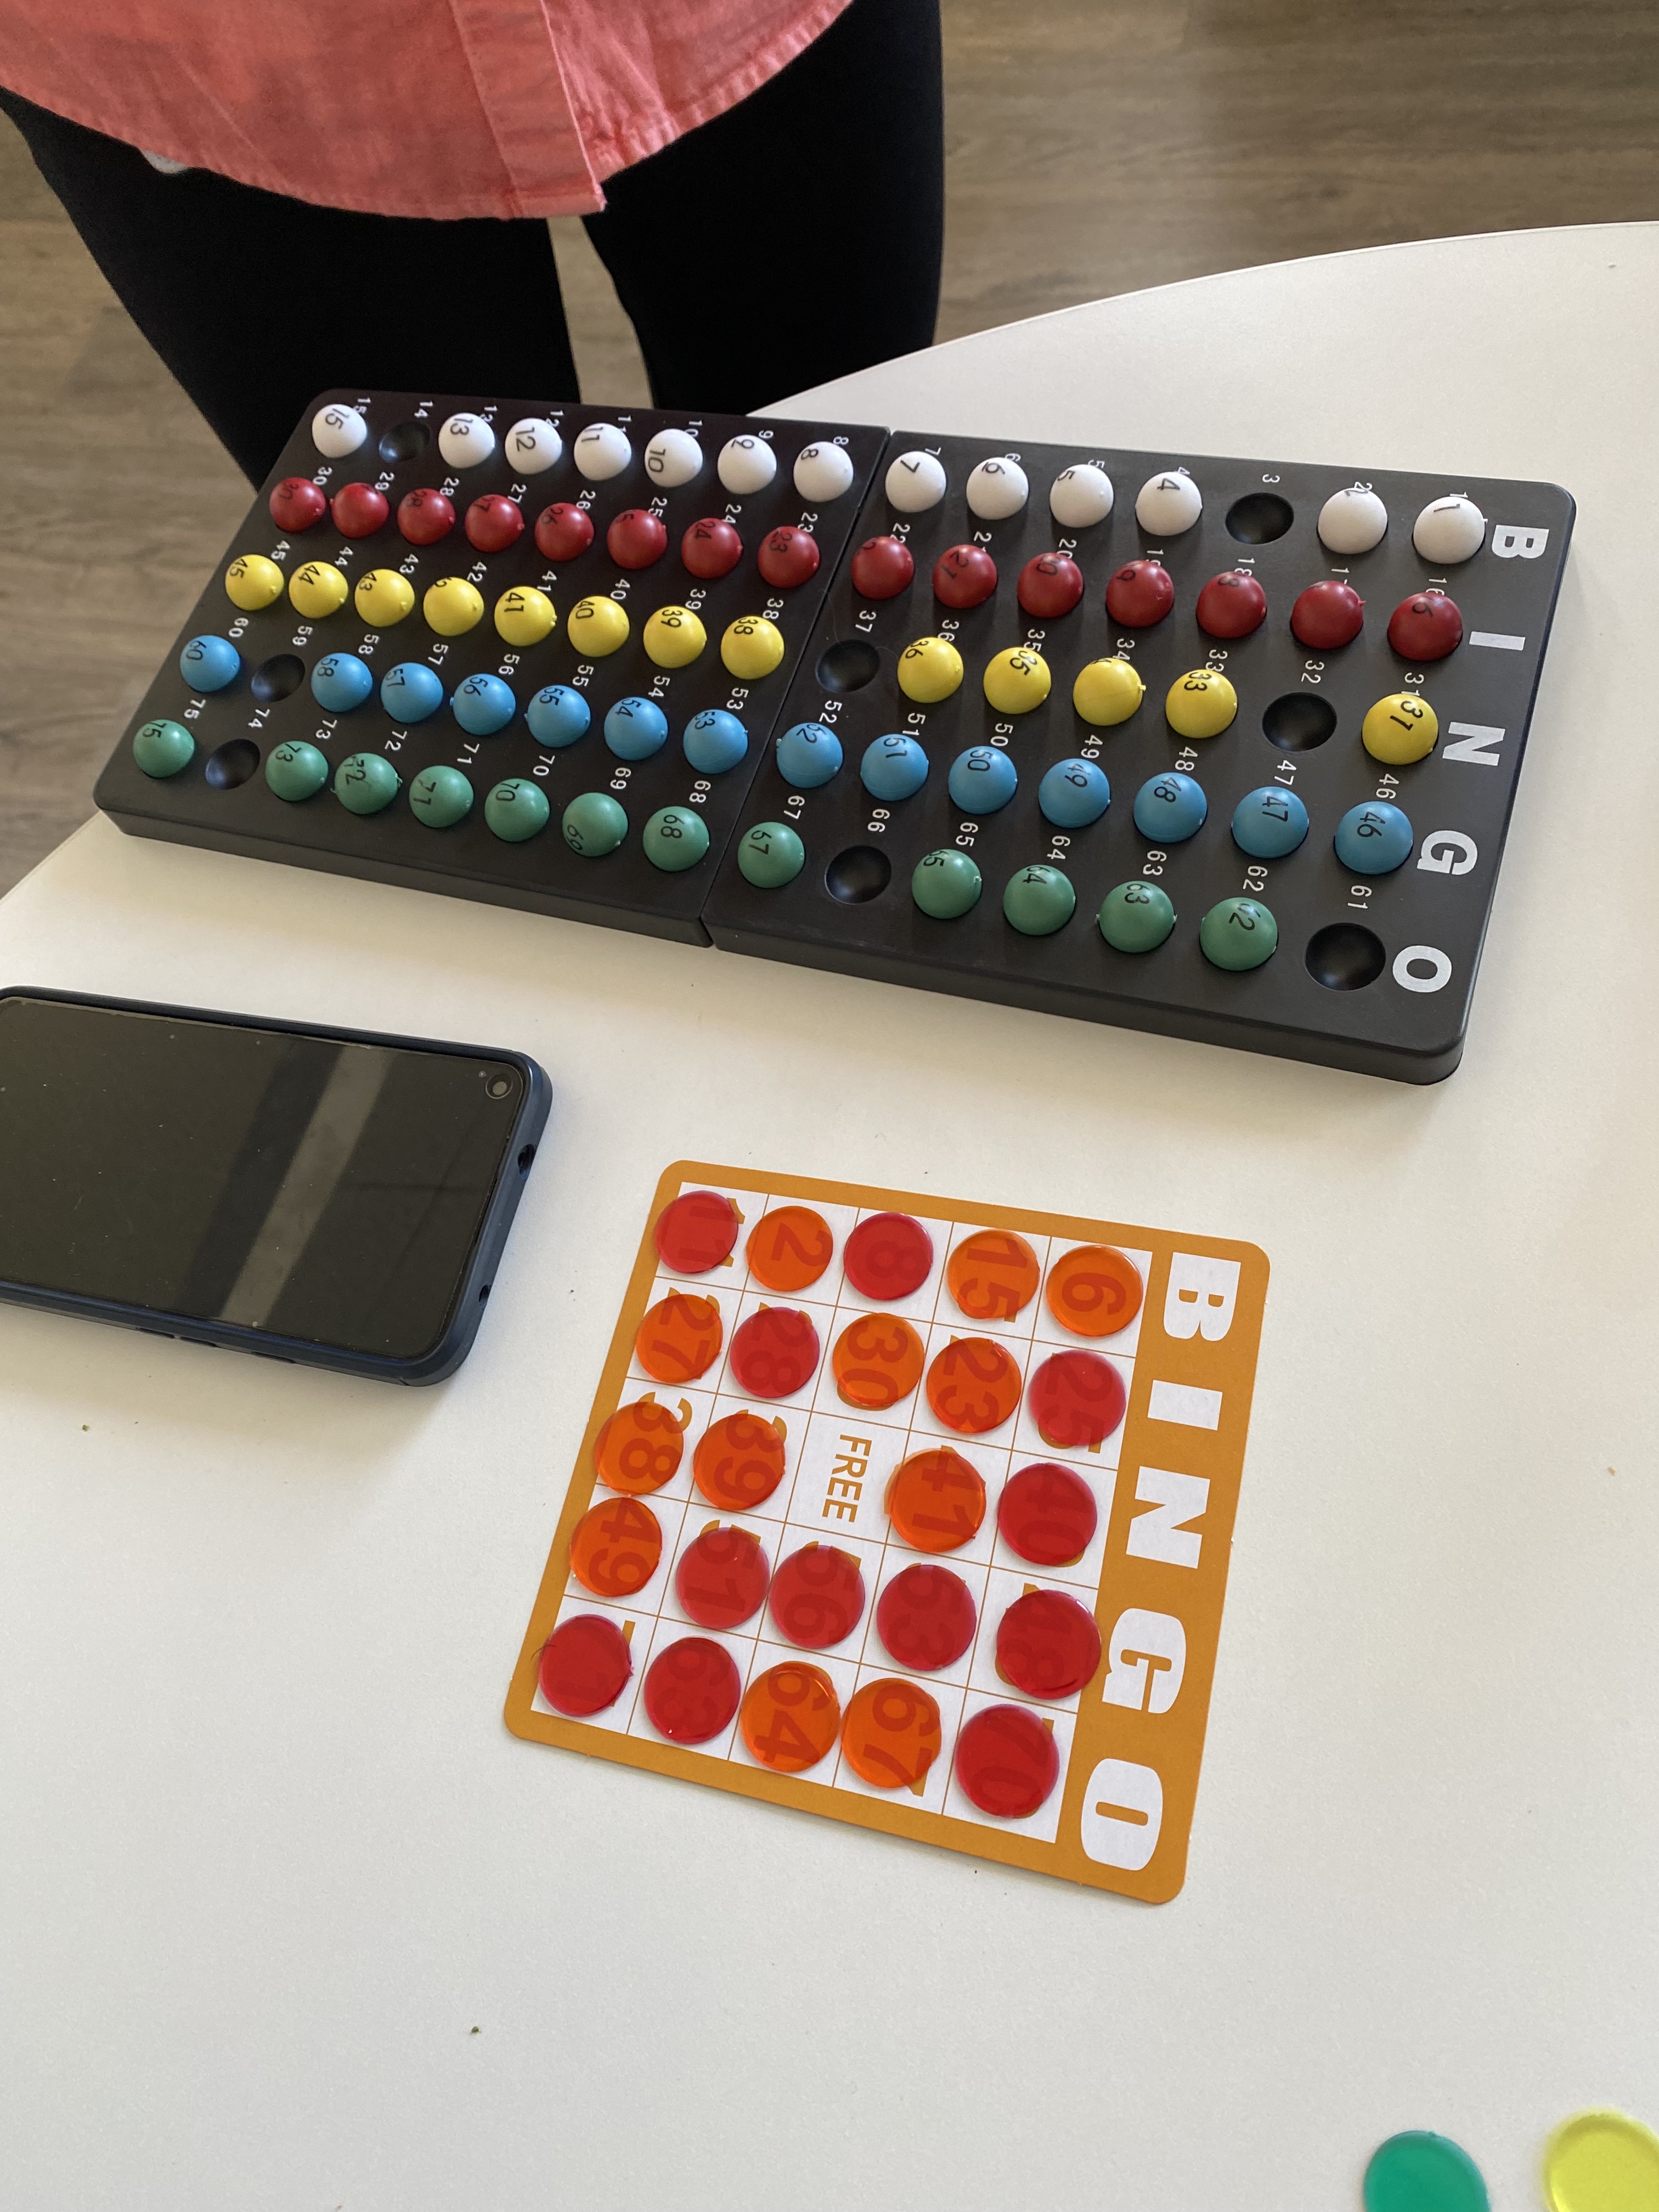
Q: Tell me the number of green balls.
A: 12